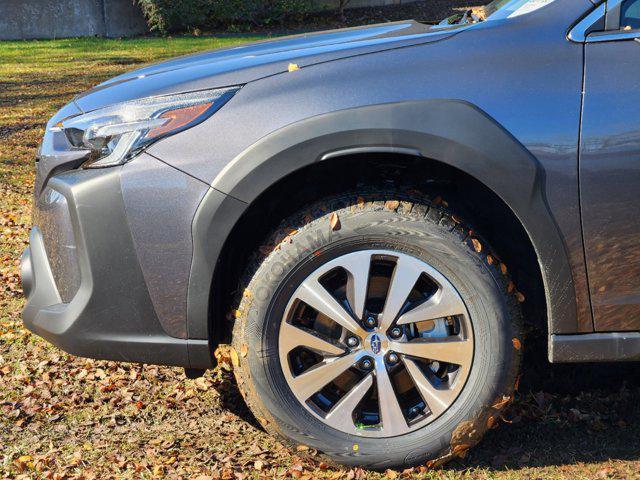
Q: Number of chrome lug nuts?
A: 5